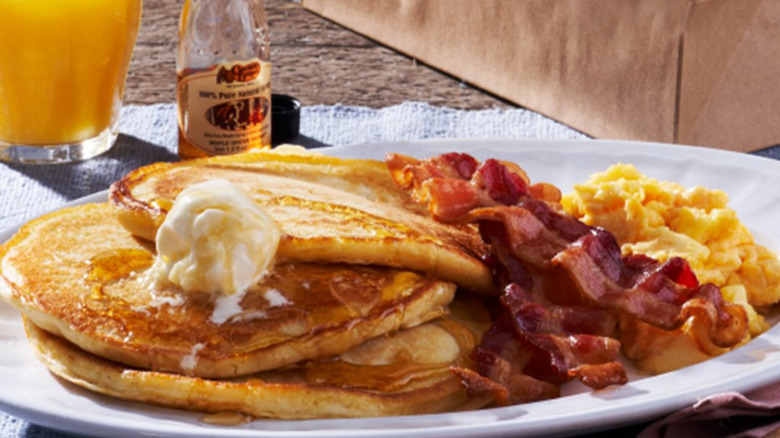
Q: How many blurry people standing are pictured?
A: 0